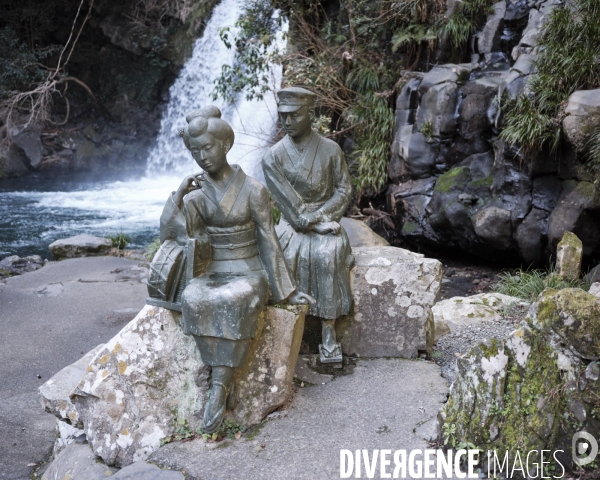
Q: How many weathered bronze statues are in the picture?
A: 2